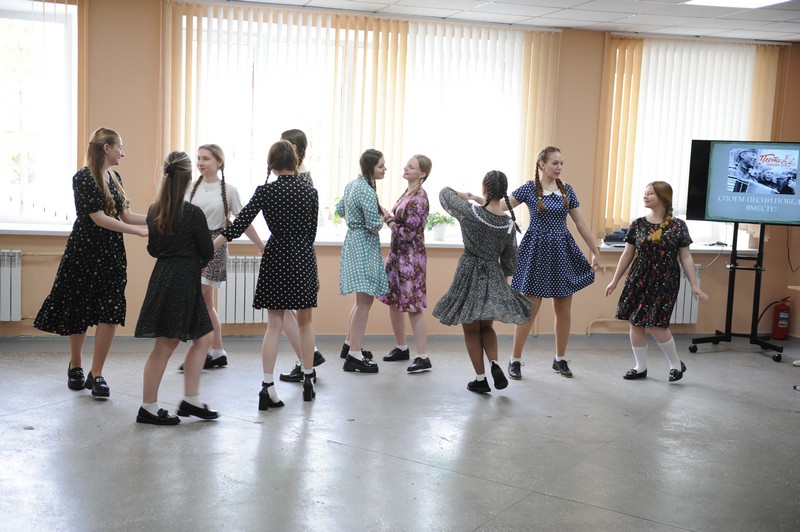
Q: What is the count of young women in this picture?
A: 10